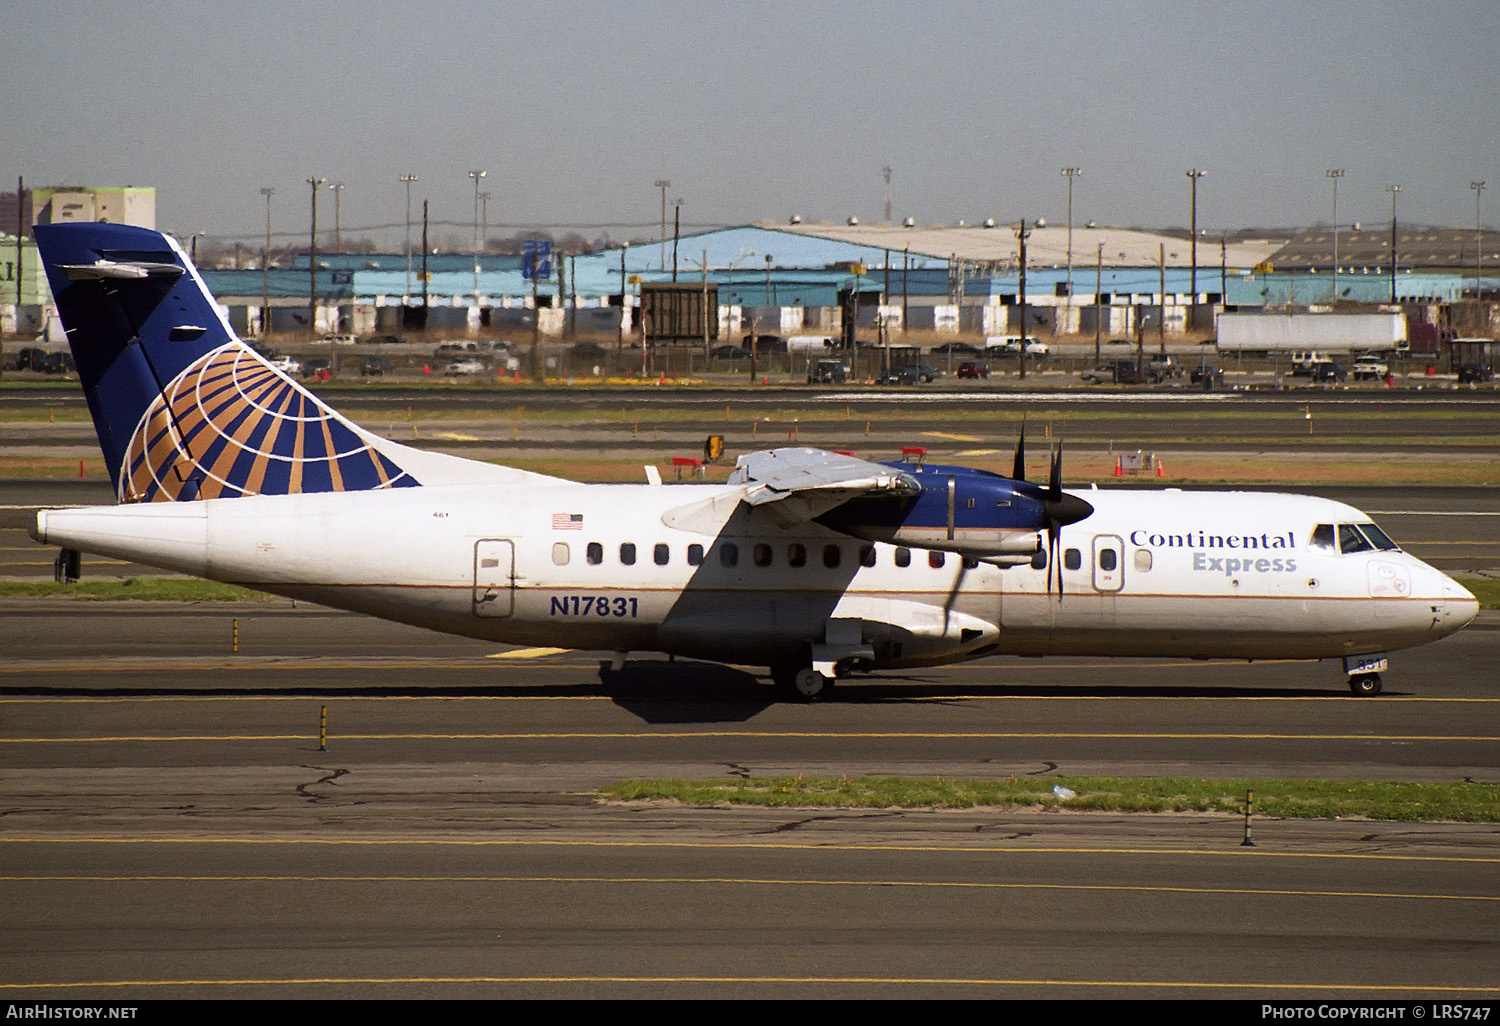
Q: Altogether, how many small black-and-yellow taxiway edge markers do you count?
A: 3